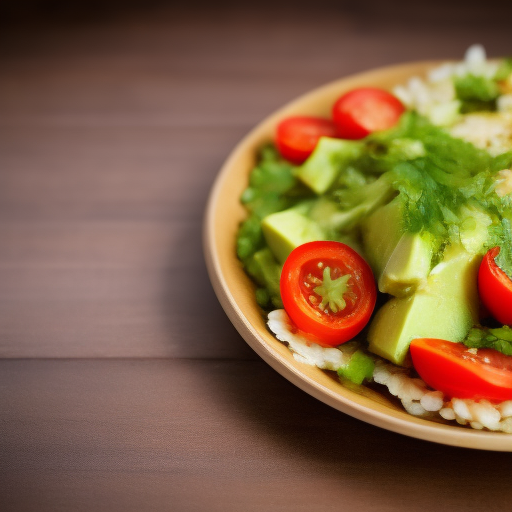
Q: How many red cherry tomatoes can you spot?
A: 5